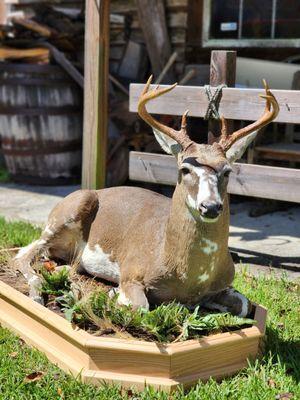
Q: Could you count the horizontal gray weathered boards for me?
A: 2